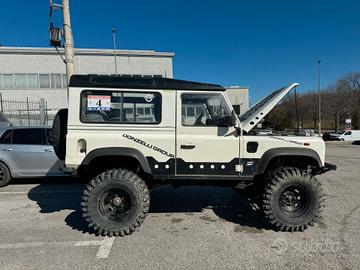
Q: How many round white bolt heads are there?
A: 6